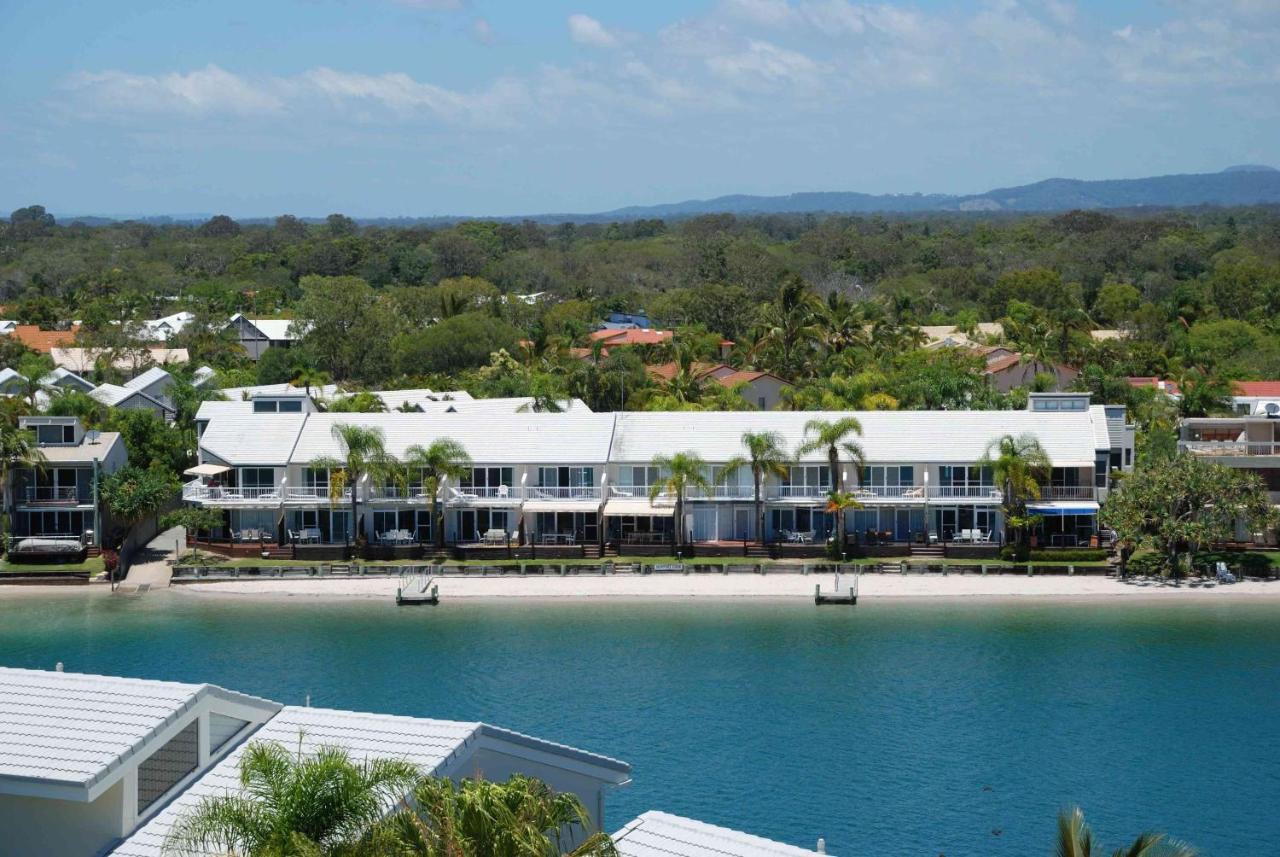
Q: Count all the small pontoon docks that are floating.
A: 2